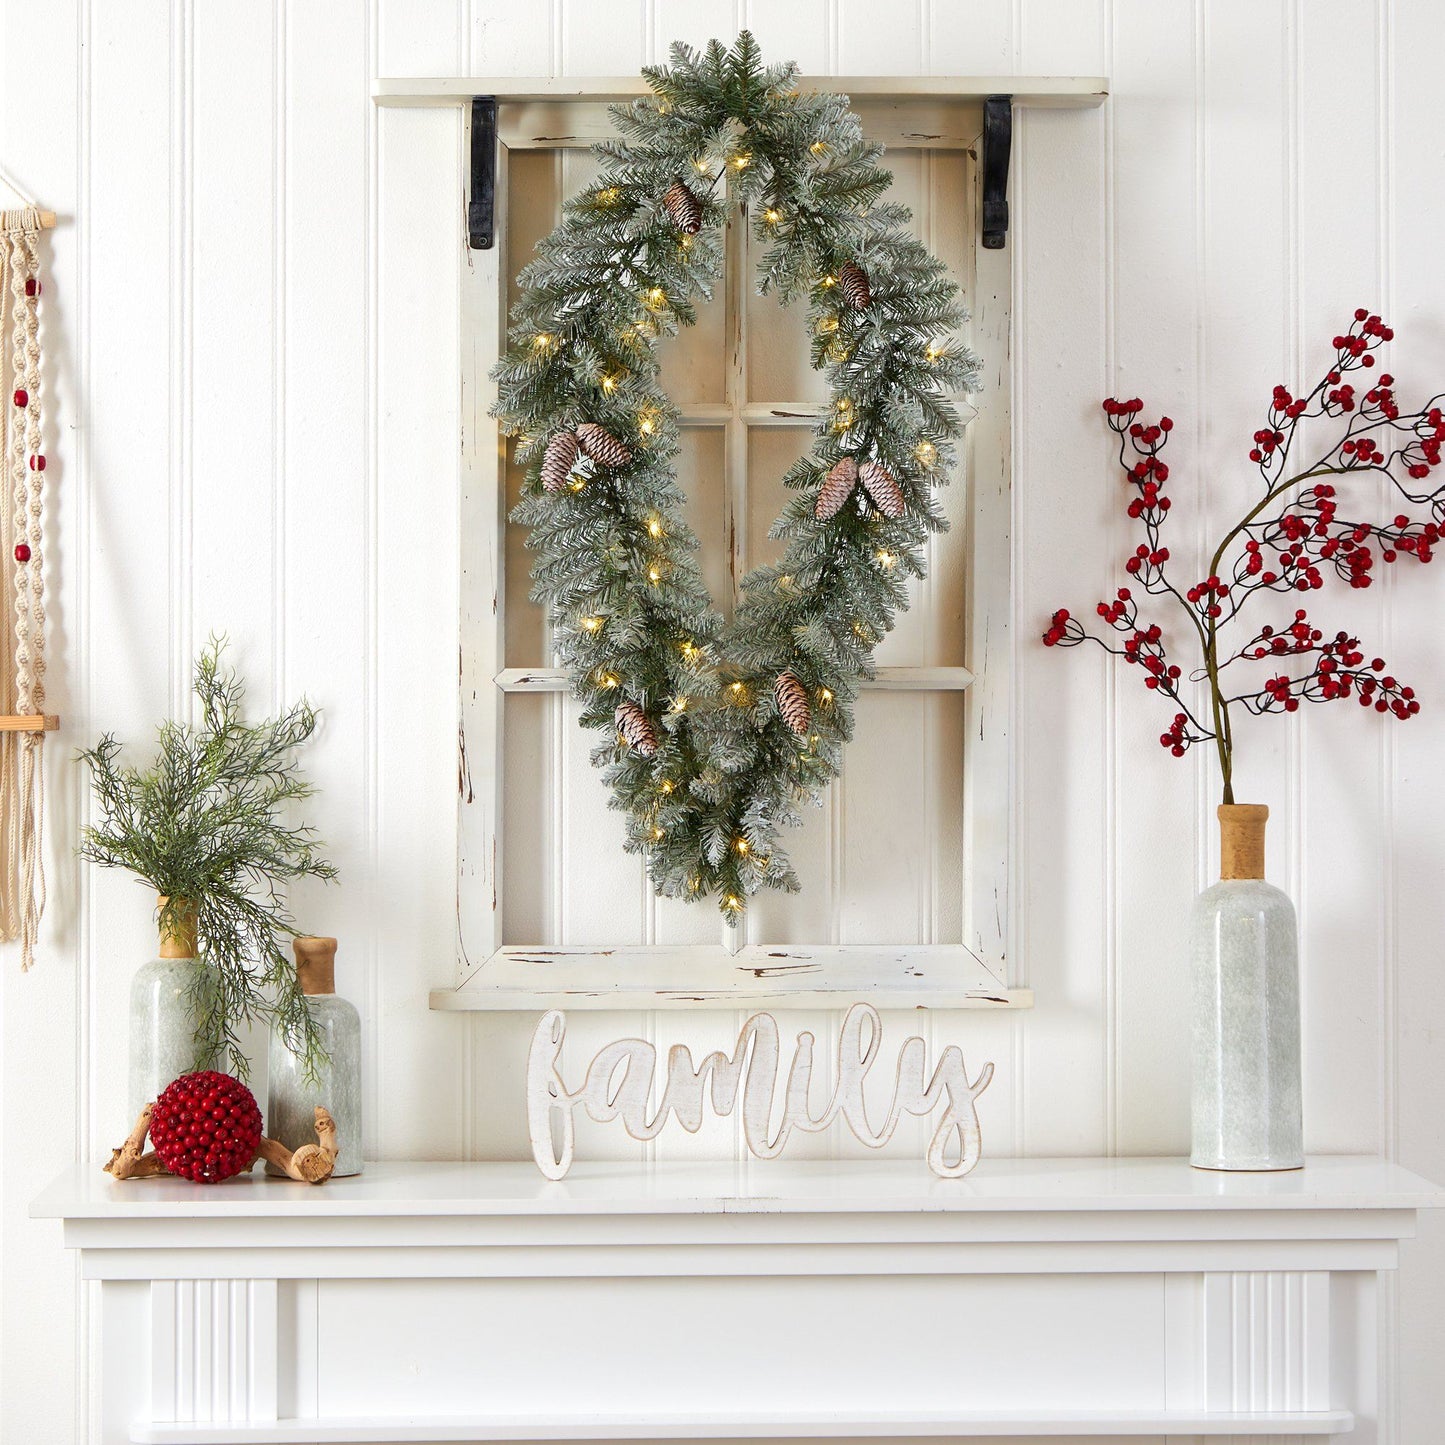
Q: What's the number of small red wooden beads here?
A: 4